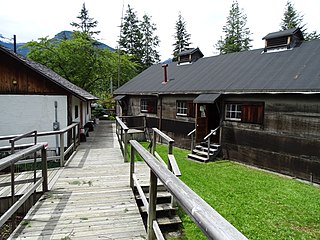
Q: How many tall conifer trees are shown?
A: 6